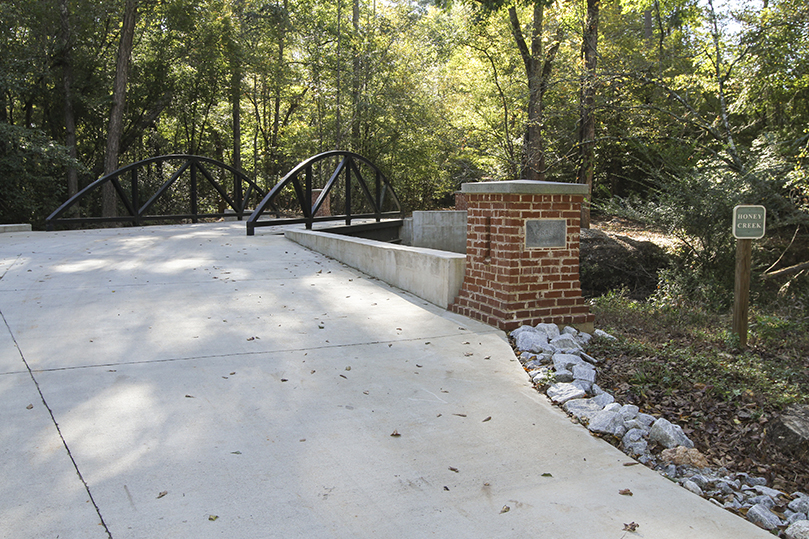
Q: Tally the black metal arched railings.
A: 2